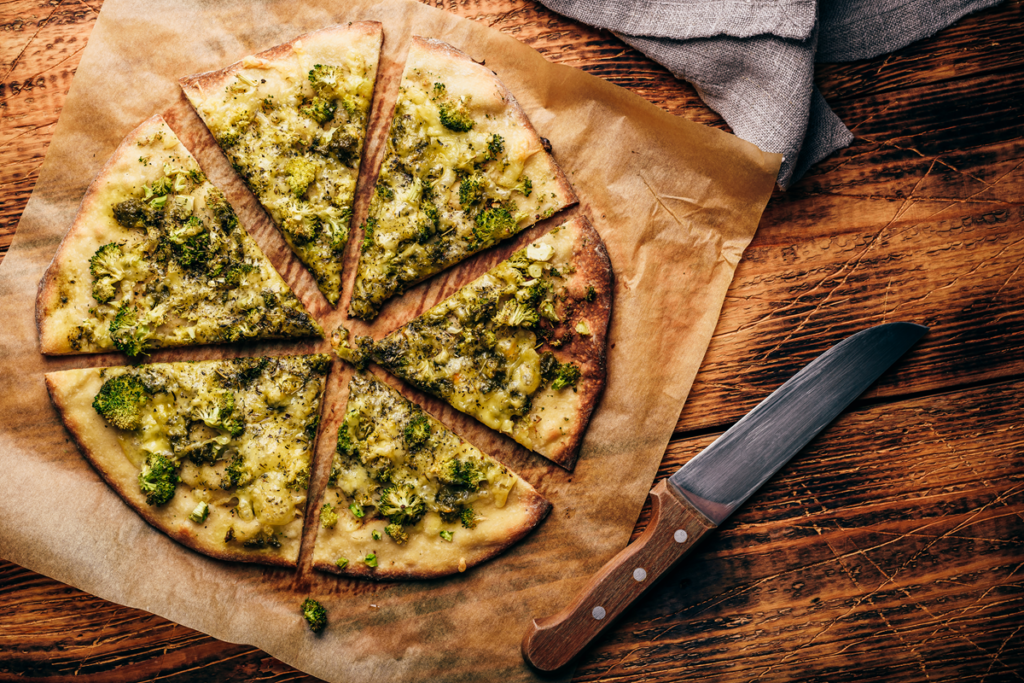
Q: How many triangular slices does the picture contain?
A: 6